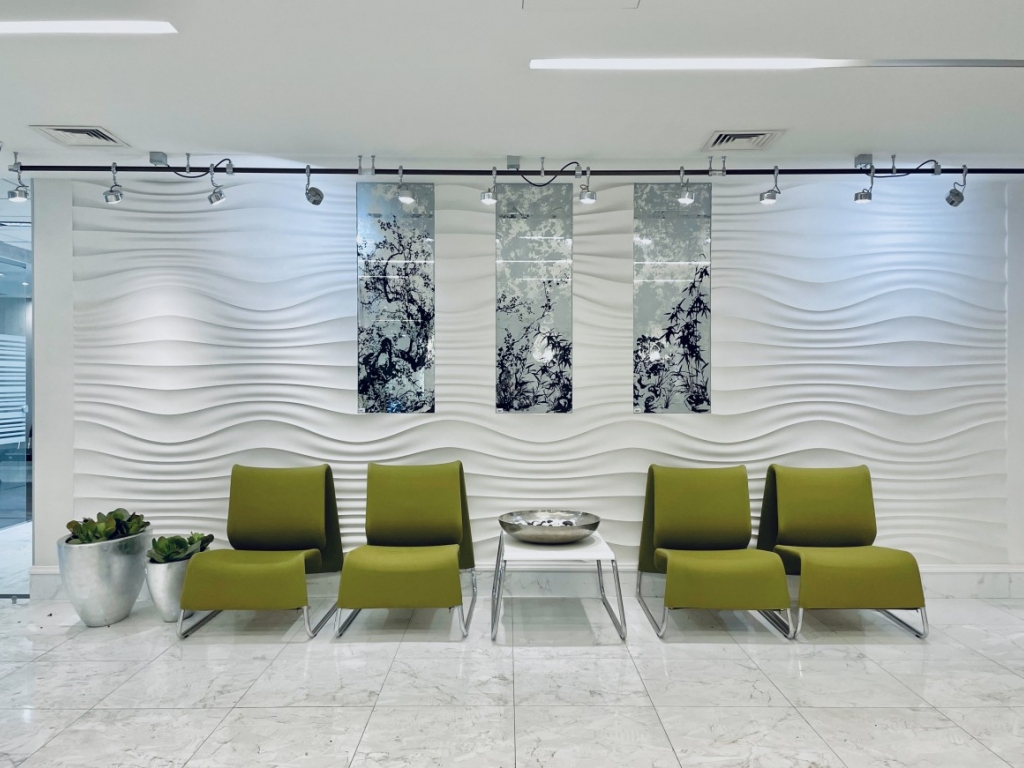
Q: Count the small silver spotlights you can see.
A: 11